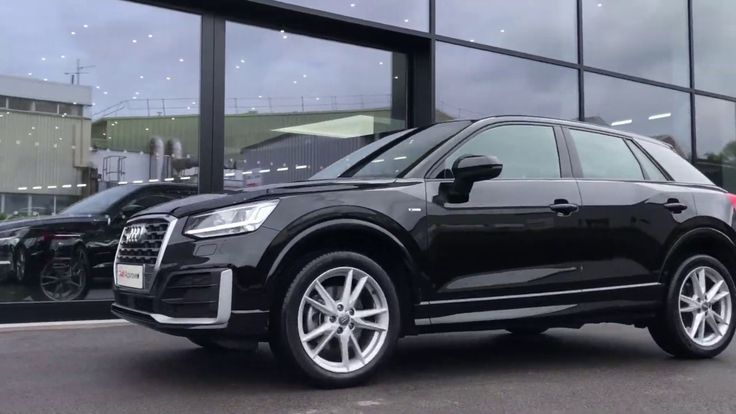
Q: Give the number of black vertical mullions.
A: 4